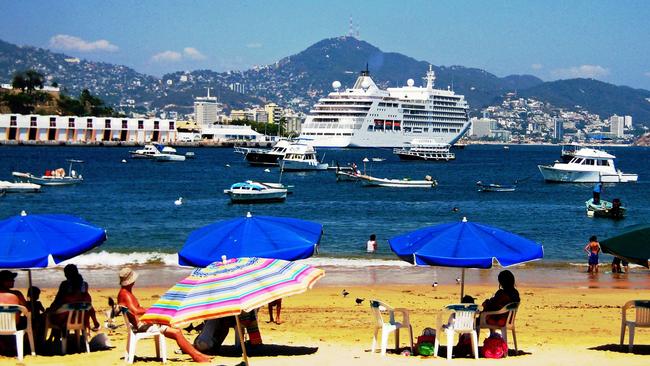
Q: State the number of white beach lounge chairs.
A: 7